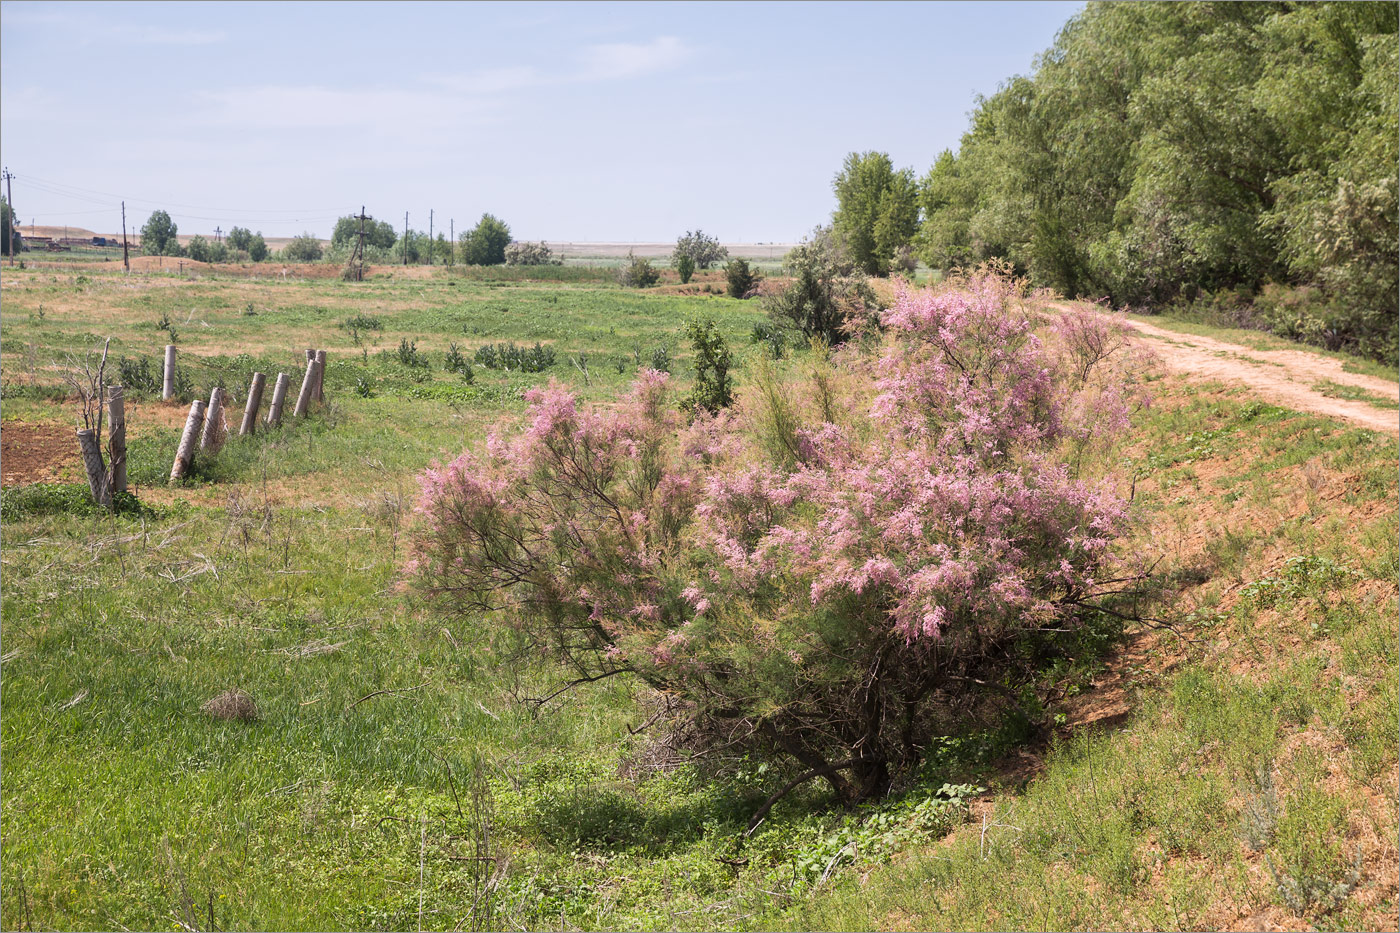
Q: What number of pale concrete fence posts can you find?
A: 10